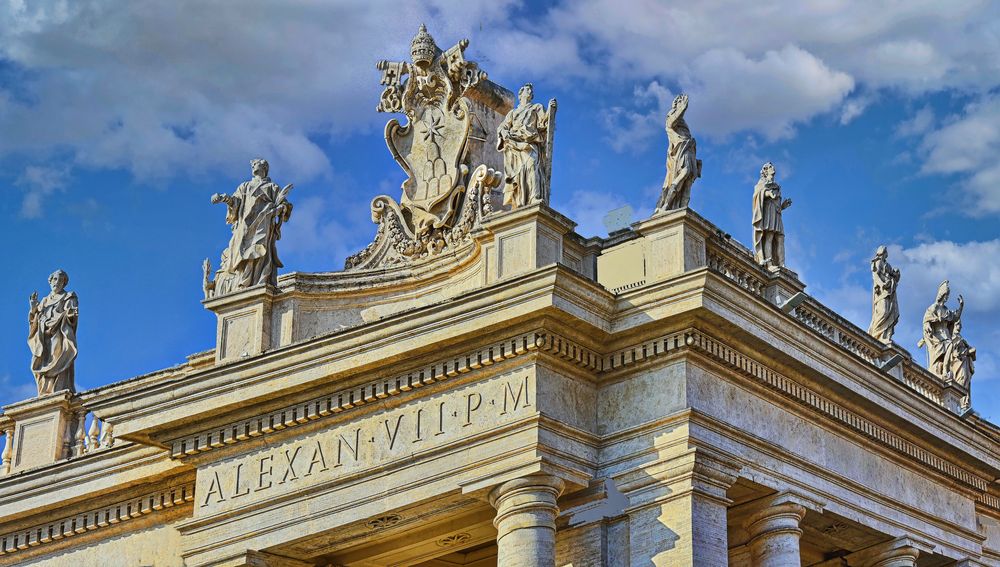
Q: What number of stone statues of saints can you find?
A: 8